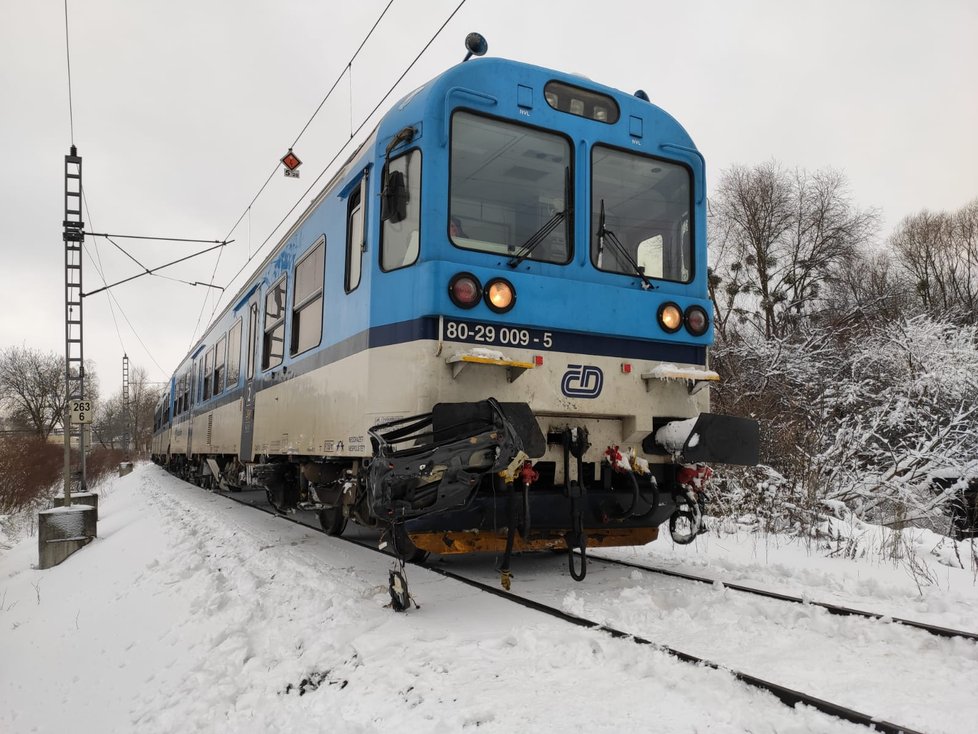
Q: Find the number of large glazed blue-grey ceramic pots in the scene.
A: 0